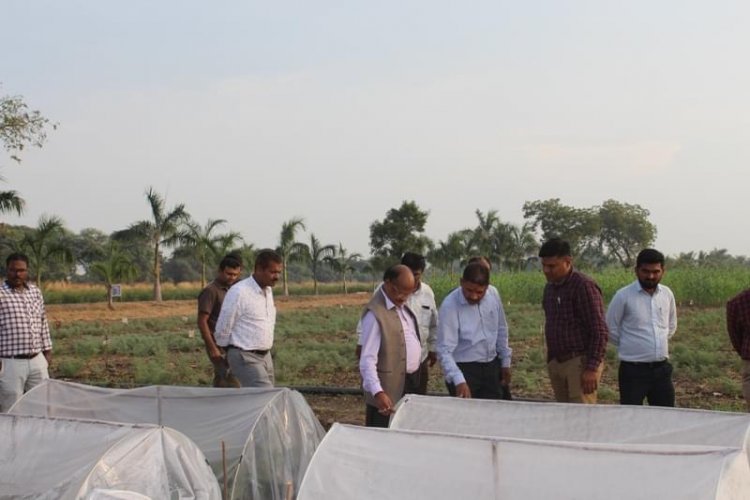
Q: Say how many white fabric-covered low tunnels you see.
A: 4